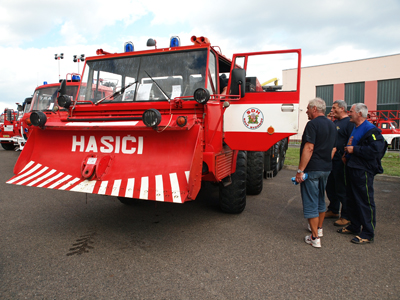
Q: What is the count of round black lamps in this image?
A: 4